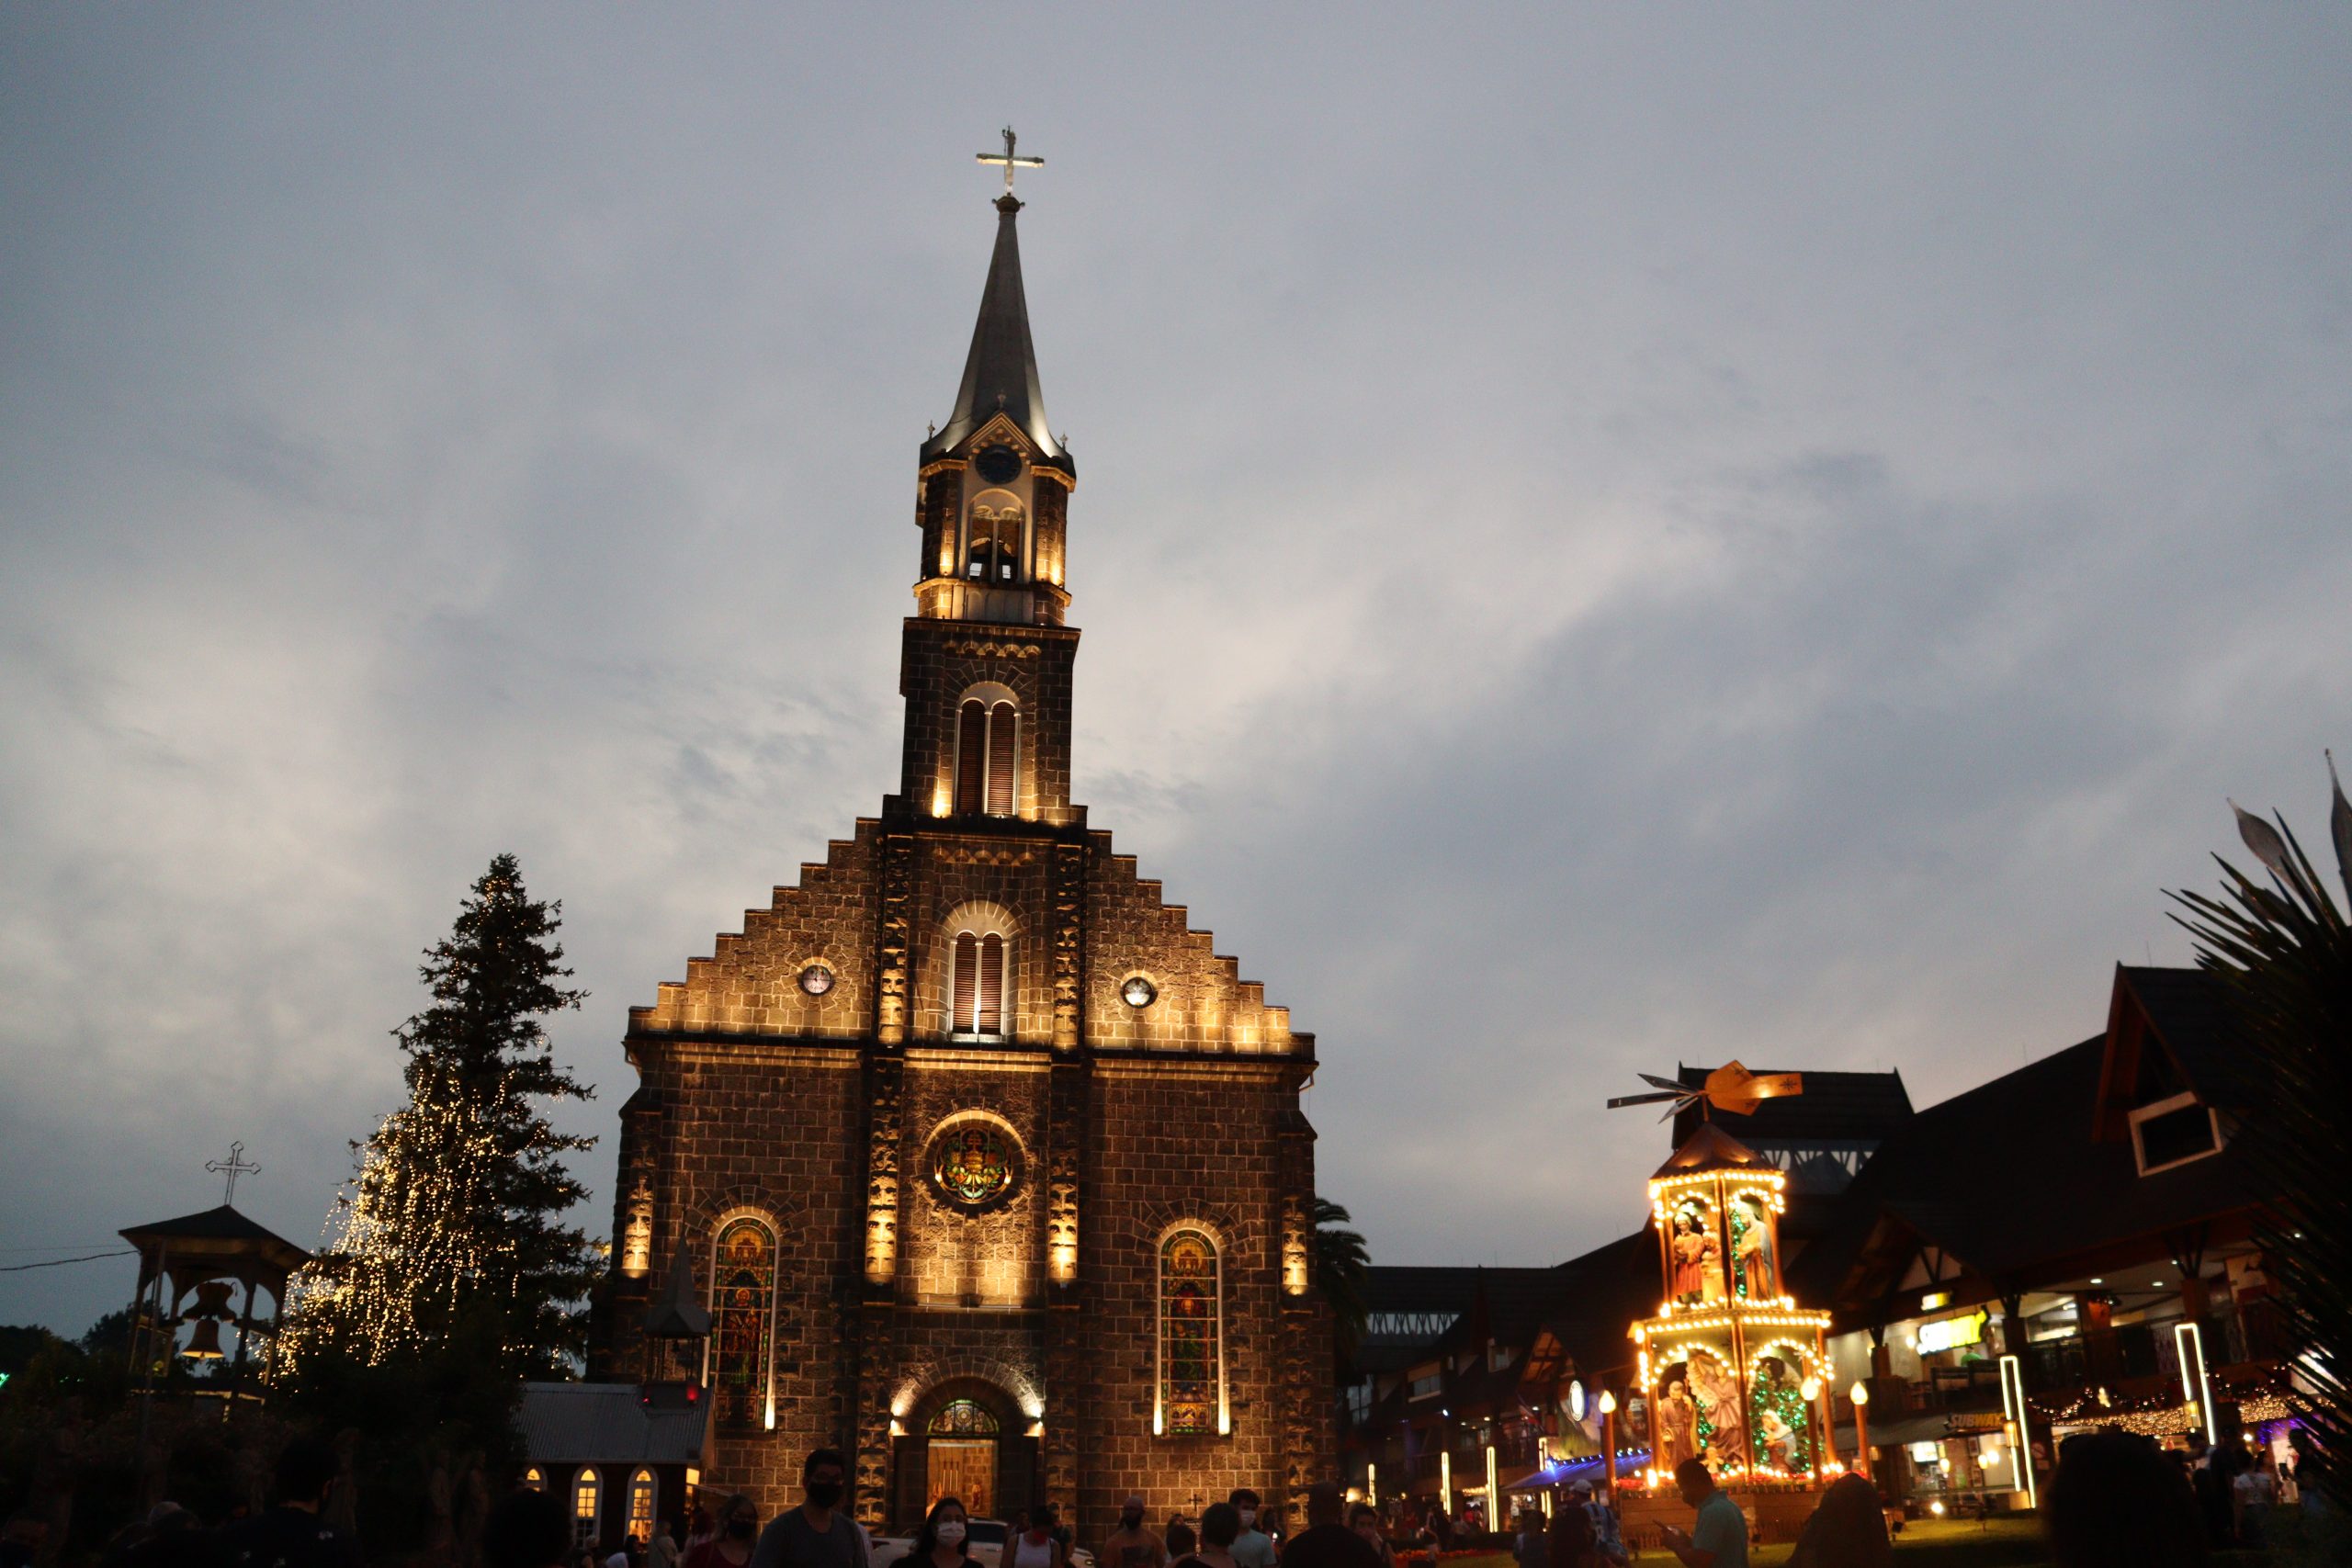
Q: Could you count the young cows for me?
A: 0